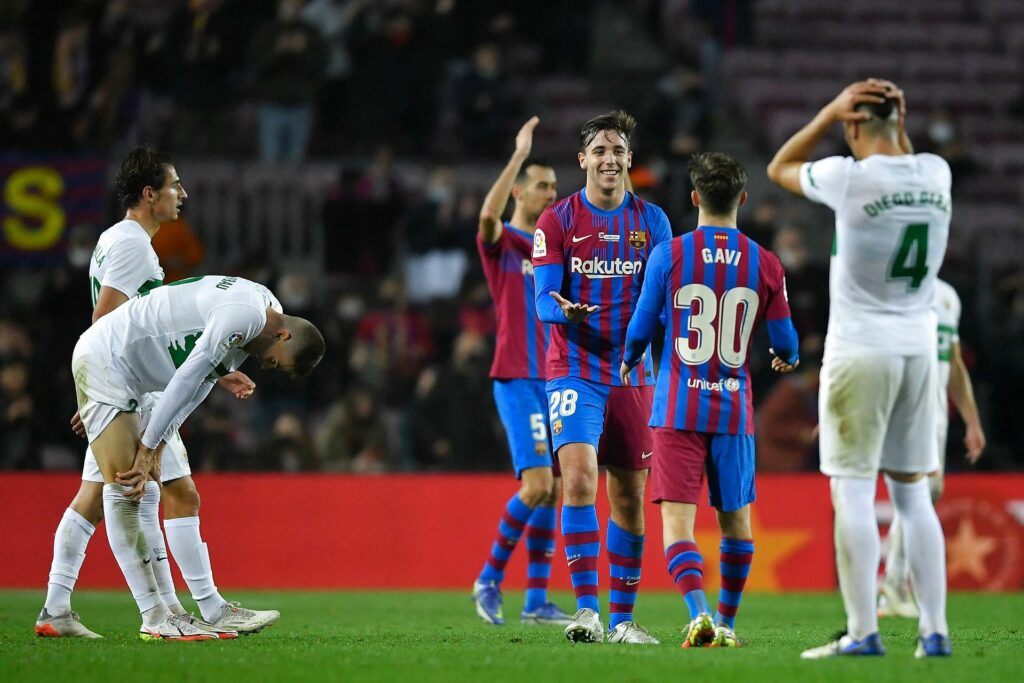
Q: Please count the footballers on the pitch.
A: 7